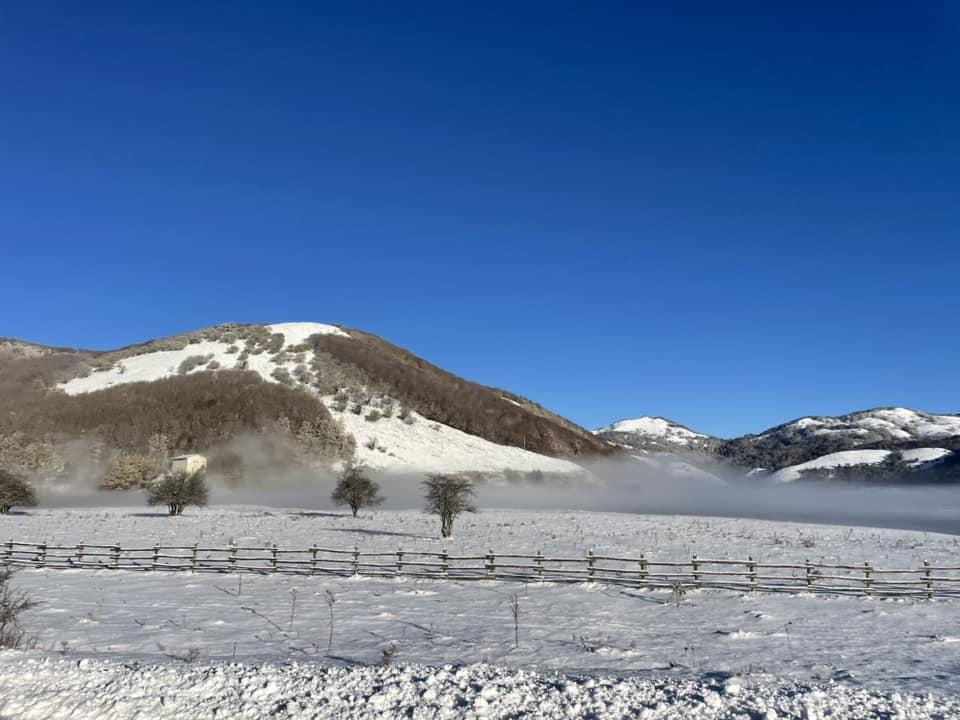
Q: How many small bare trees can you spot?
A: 4